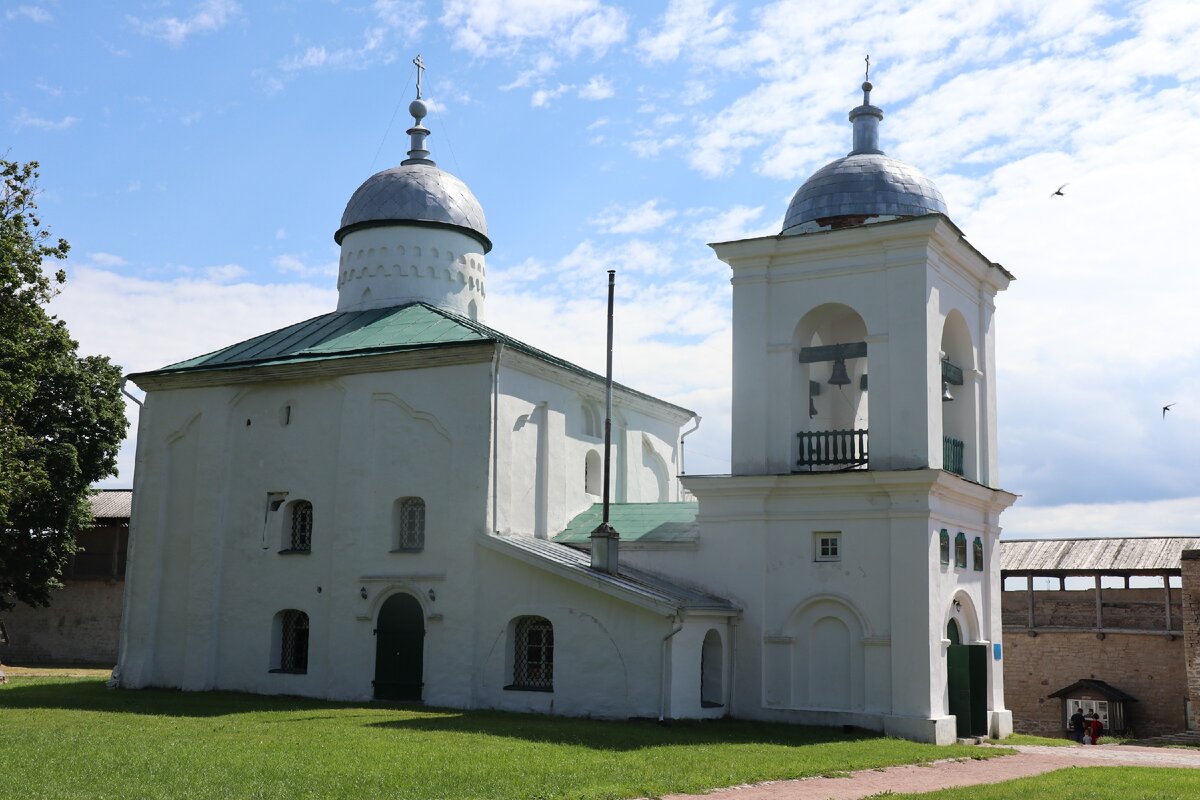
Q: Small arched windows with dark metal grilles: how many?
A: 4